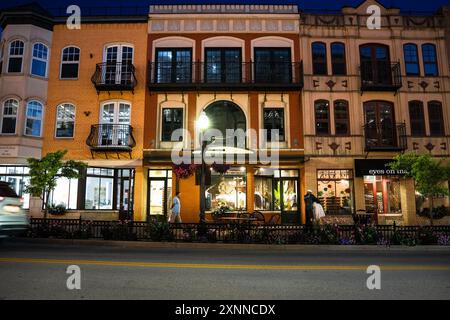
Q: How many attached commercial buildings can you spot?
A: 4